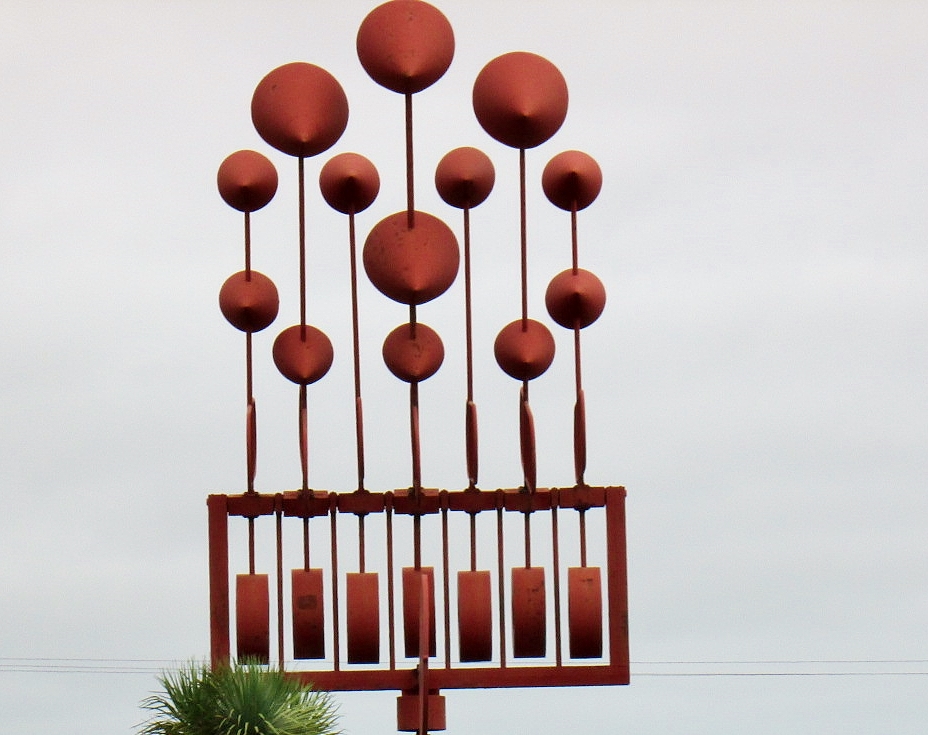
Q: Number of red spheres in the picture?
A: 13